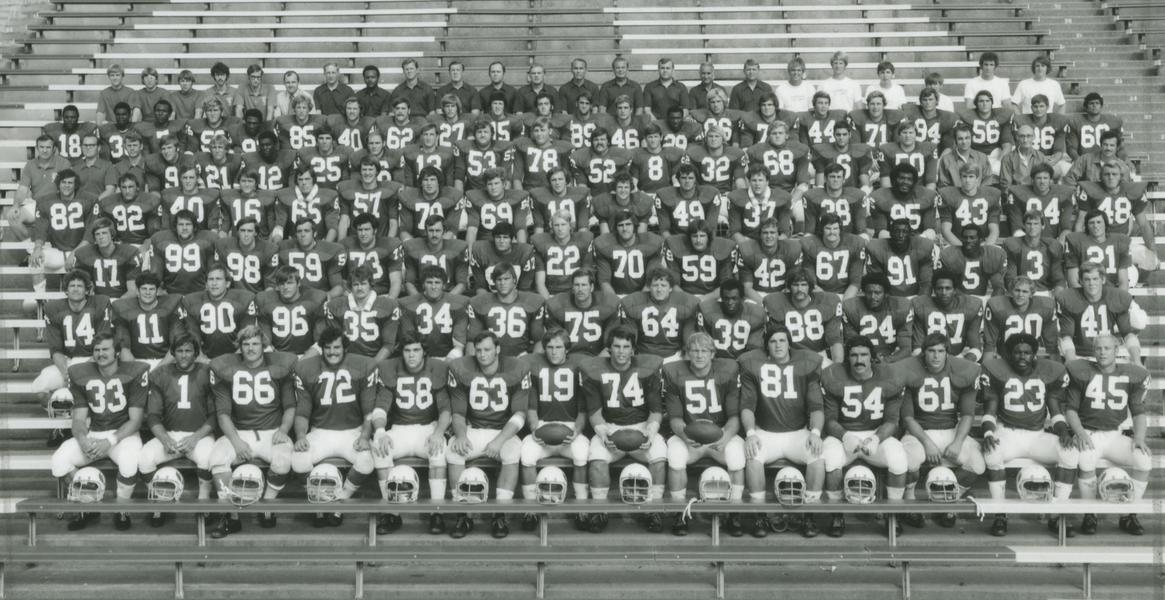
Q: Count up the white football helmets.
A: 15